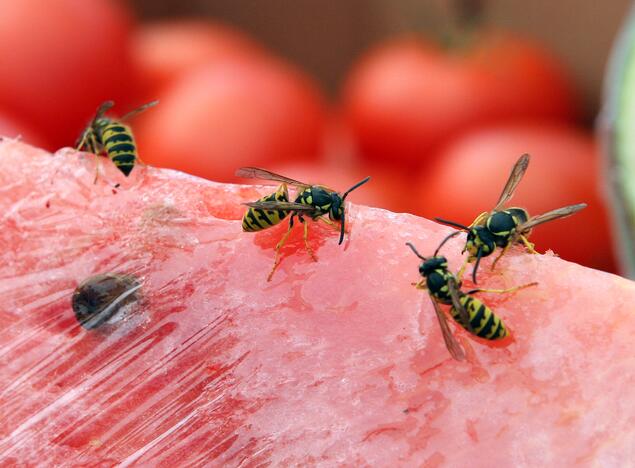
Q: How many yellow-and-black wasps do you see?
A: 4